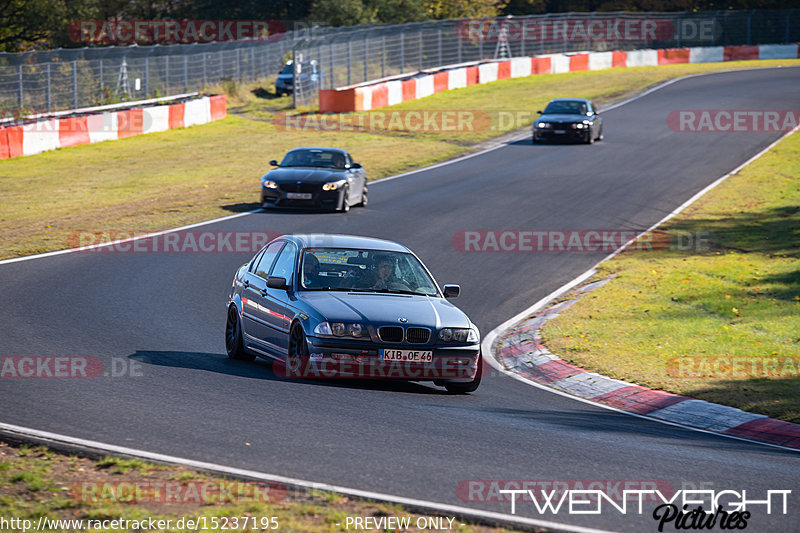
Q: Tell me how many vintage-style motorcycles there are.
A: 0